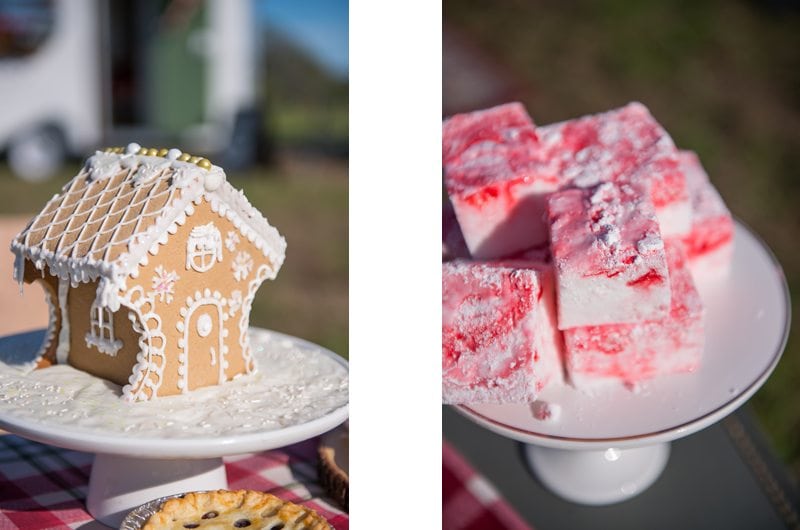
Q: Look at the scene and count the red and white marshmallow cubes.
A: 6